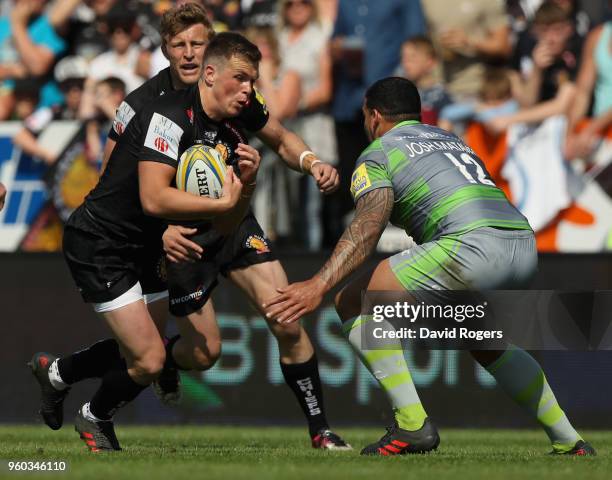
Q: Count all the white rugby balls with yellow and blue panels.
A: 1